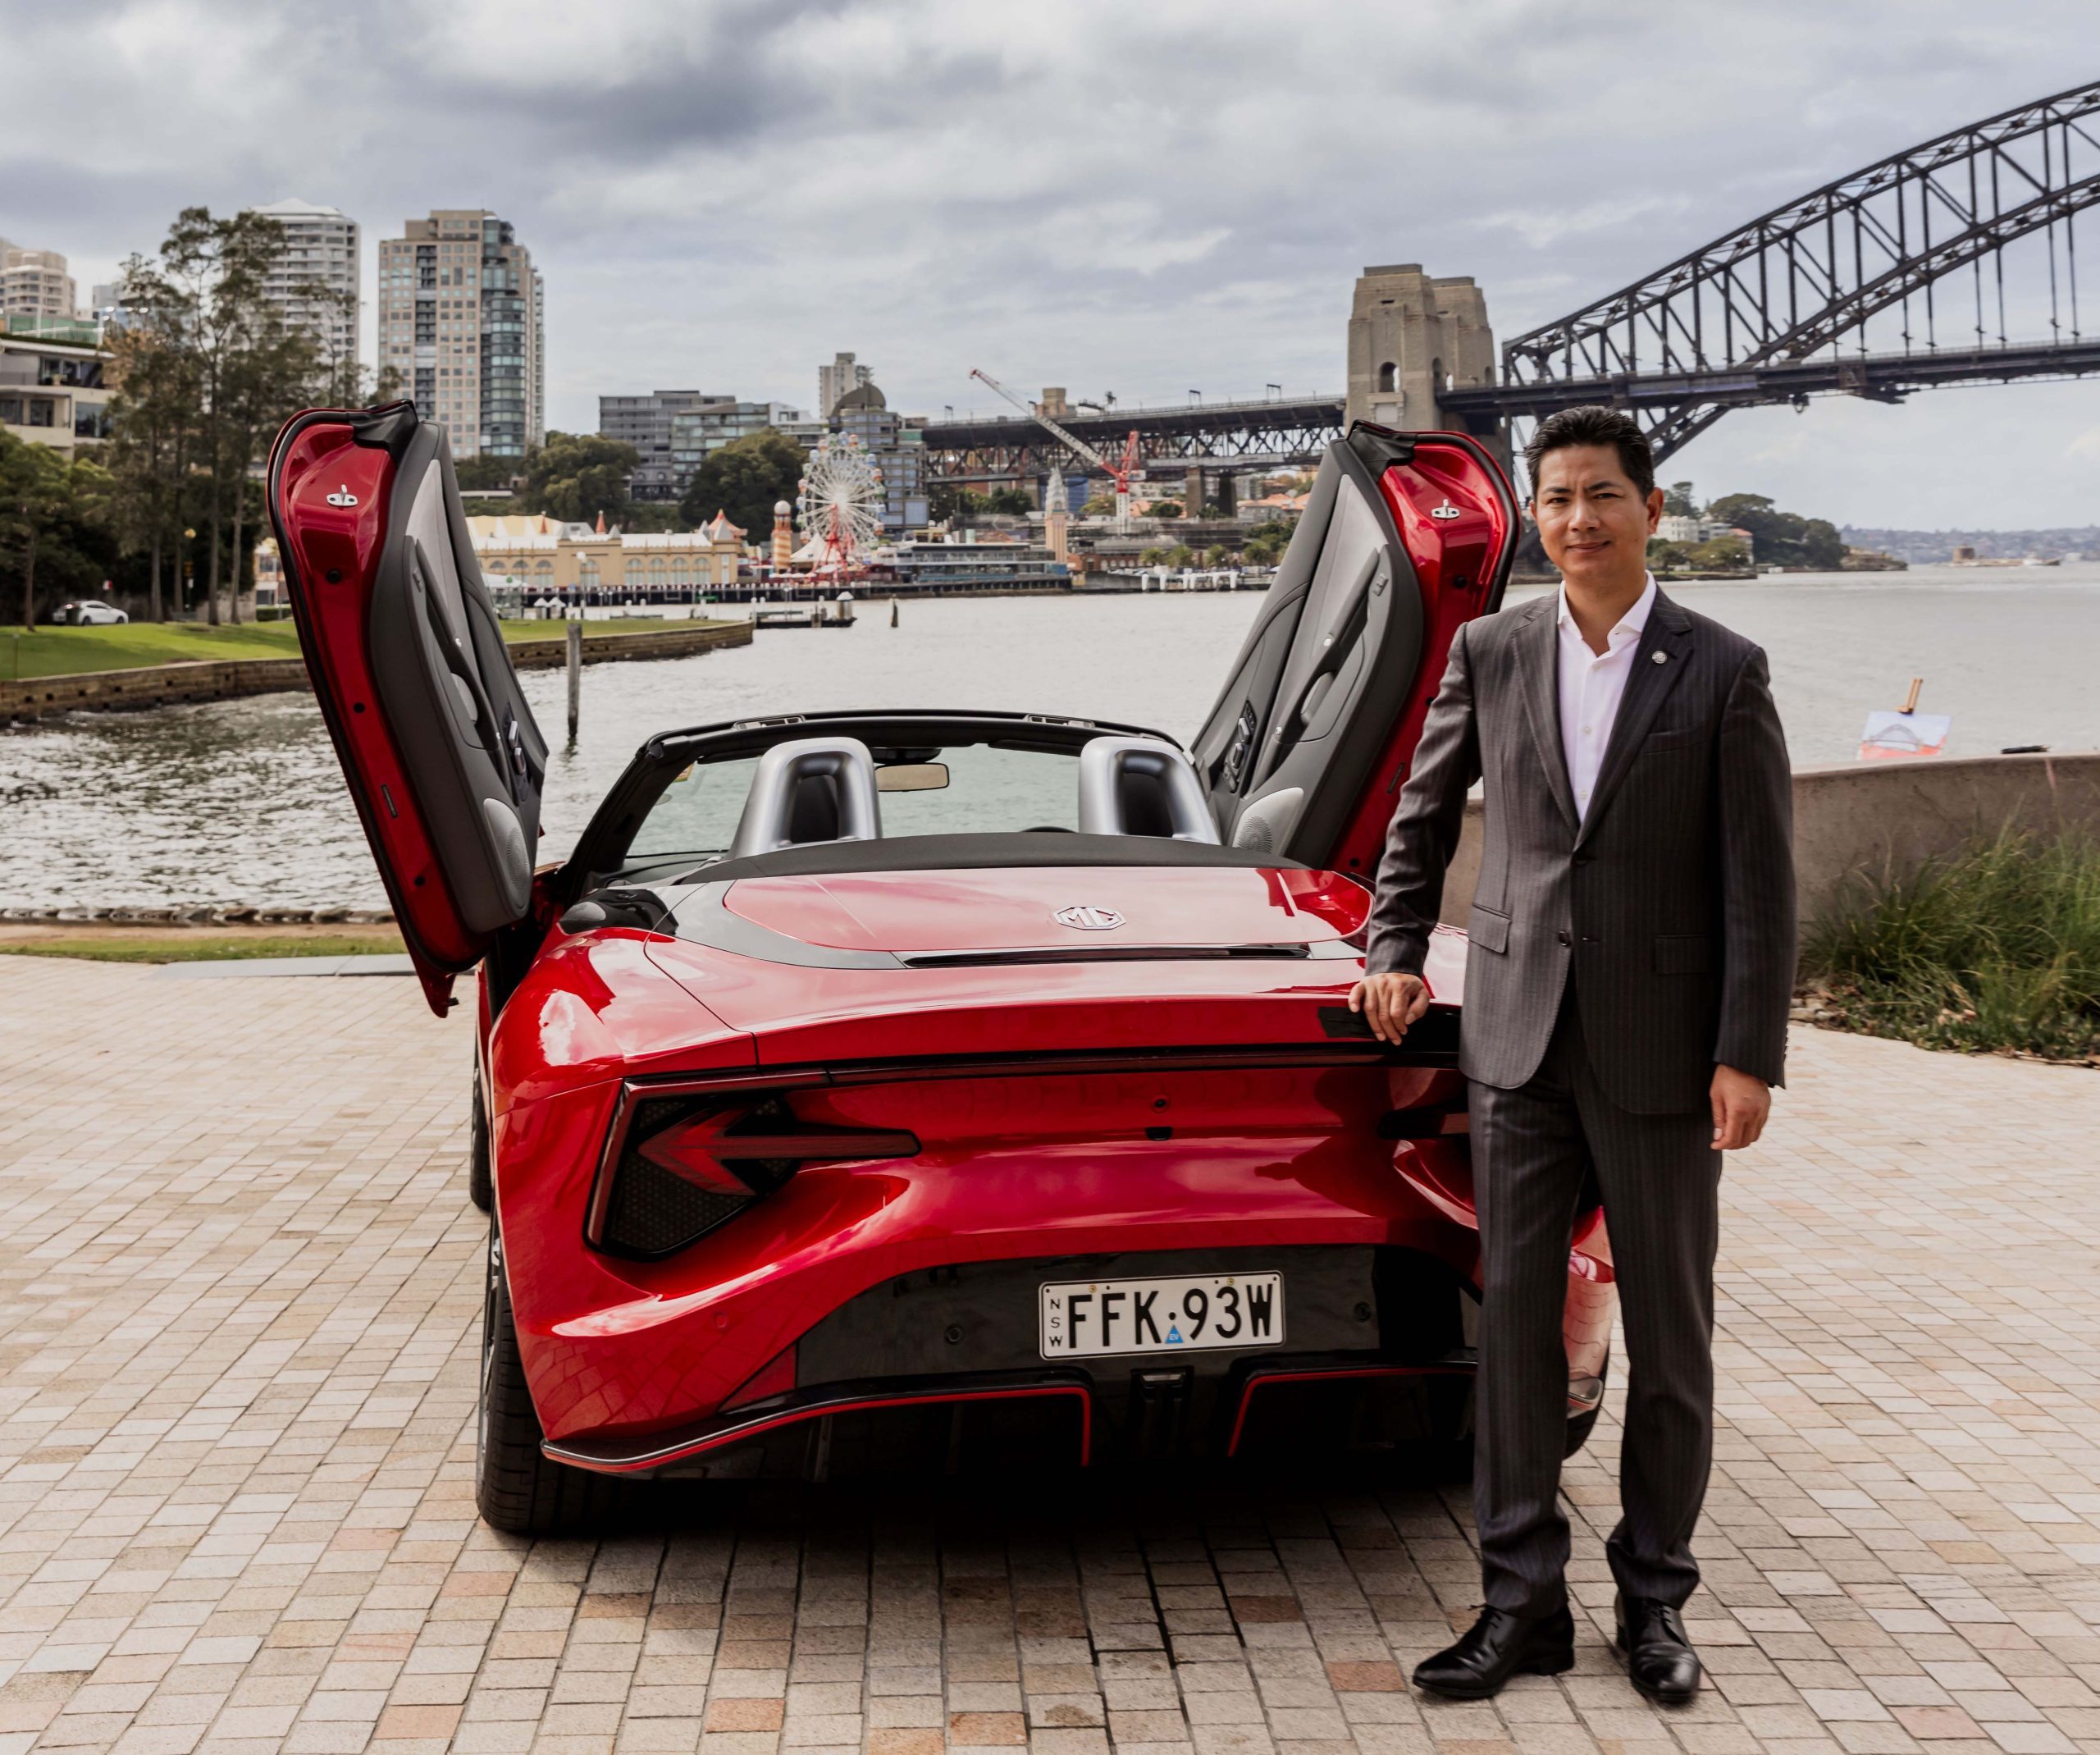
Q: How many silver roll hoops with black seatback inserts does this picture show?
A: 2